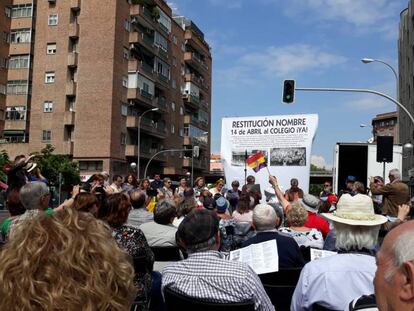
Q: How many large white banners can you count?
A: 1